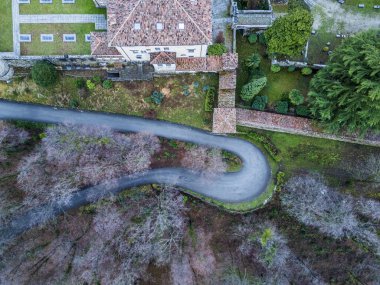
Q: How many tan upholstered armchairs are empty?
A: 0